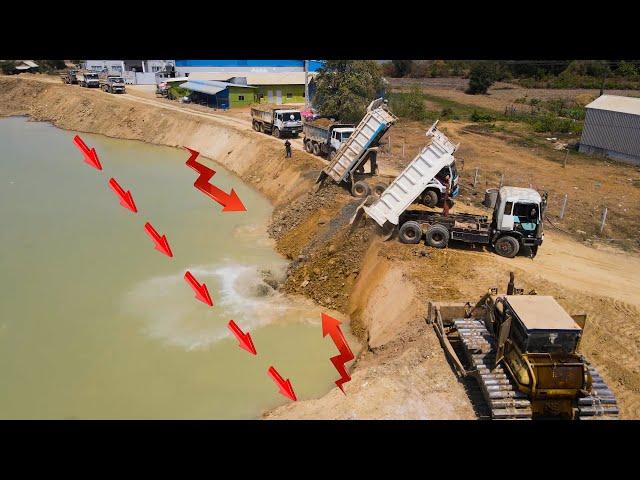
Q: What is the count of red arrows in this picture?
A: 8